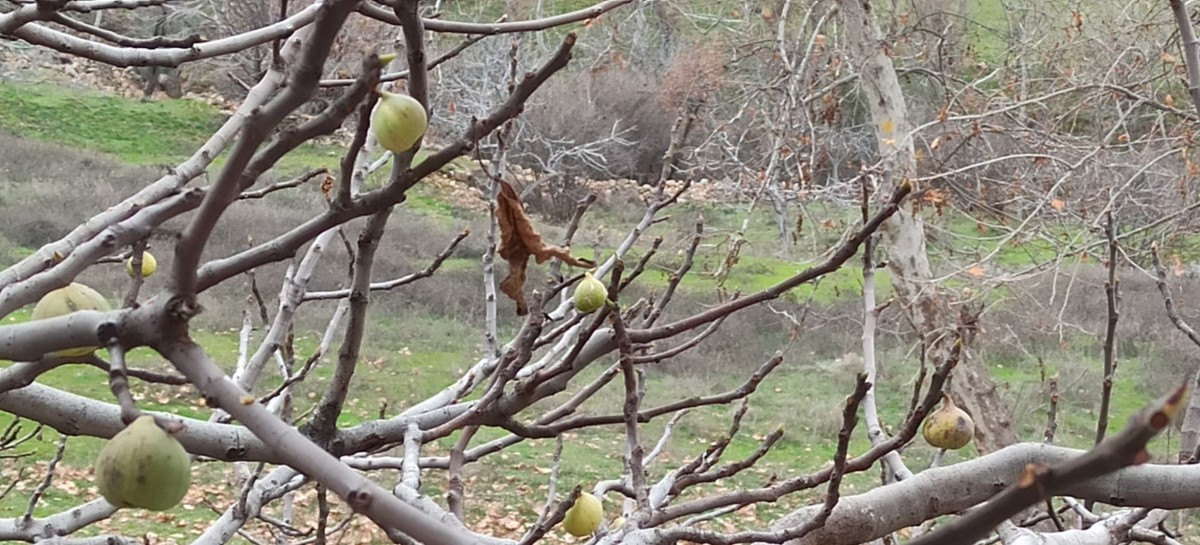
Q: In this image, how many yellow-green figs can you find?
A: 7